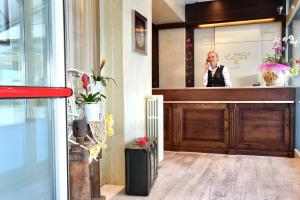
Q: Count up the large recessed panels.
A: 2